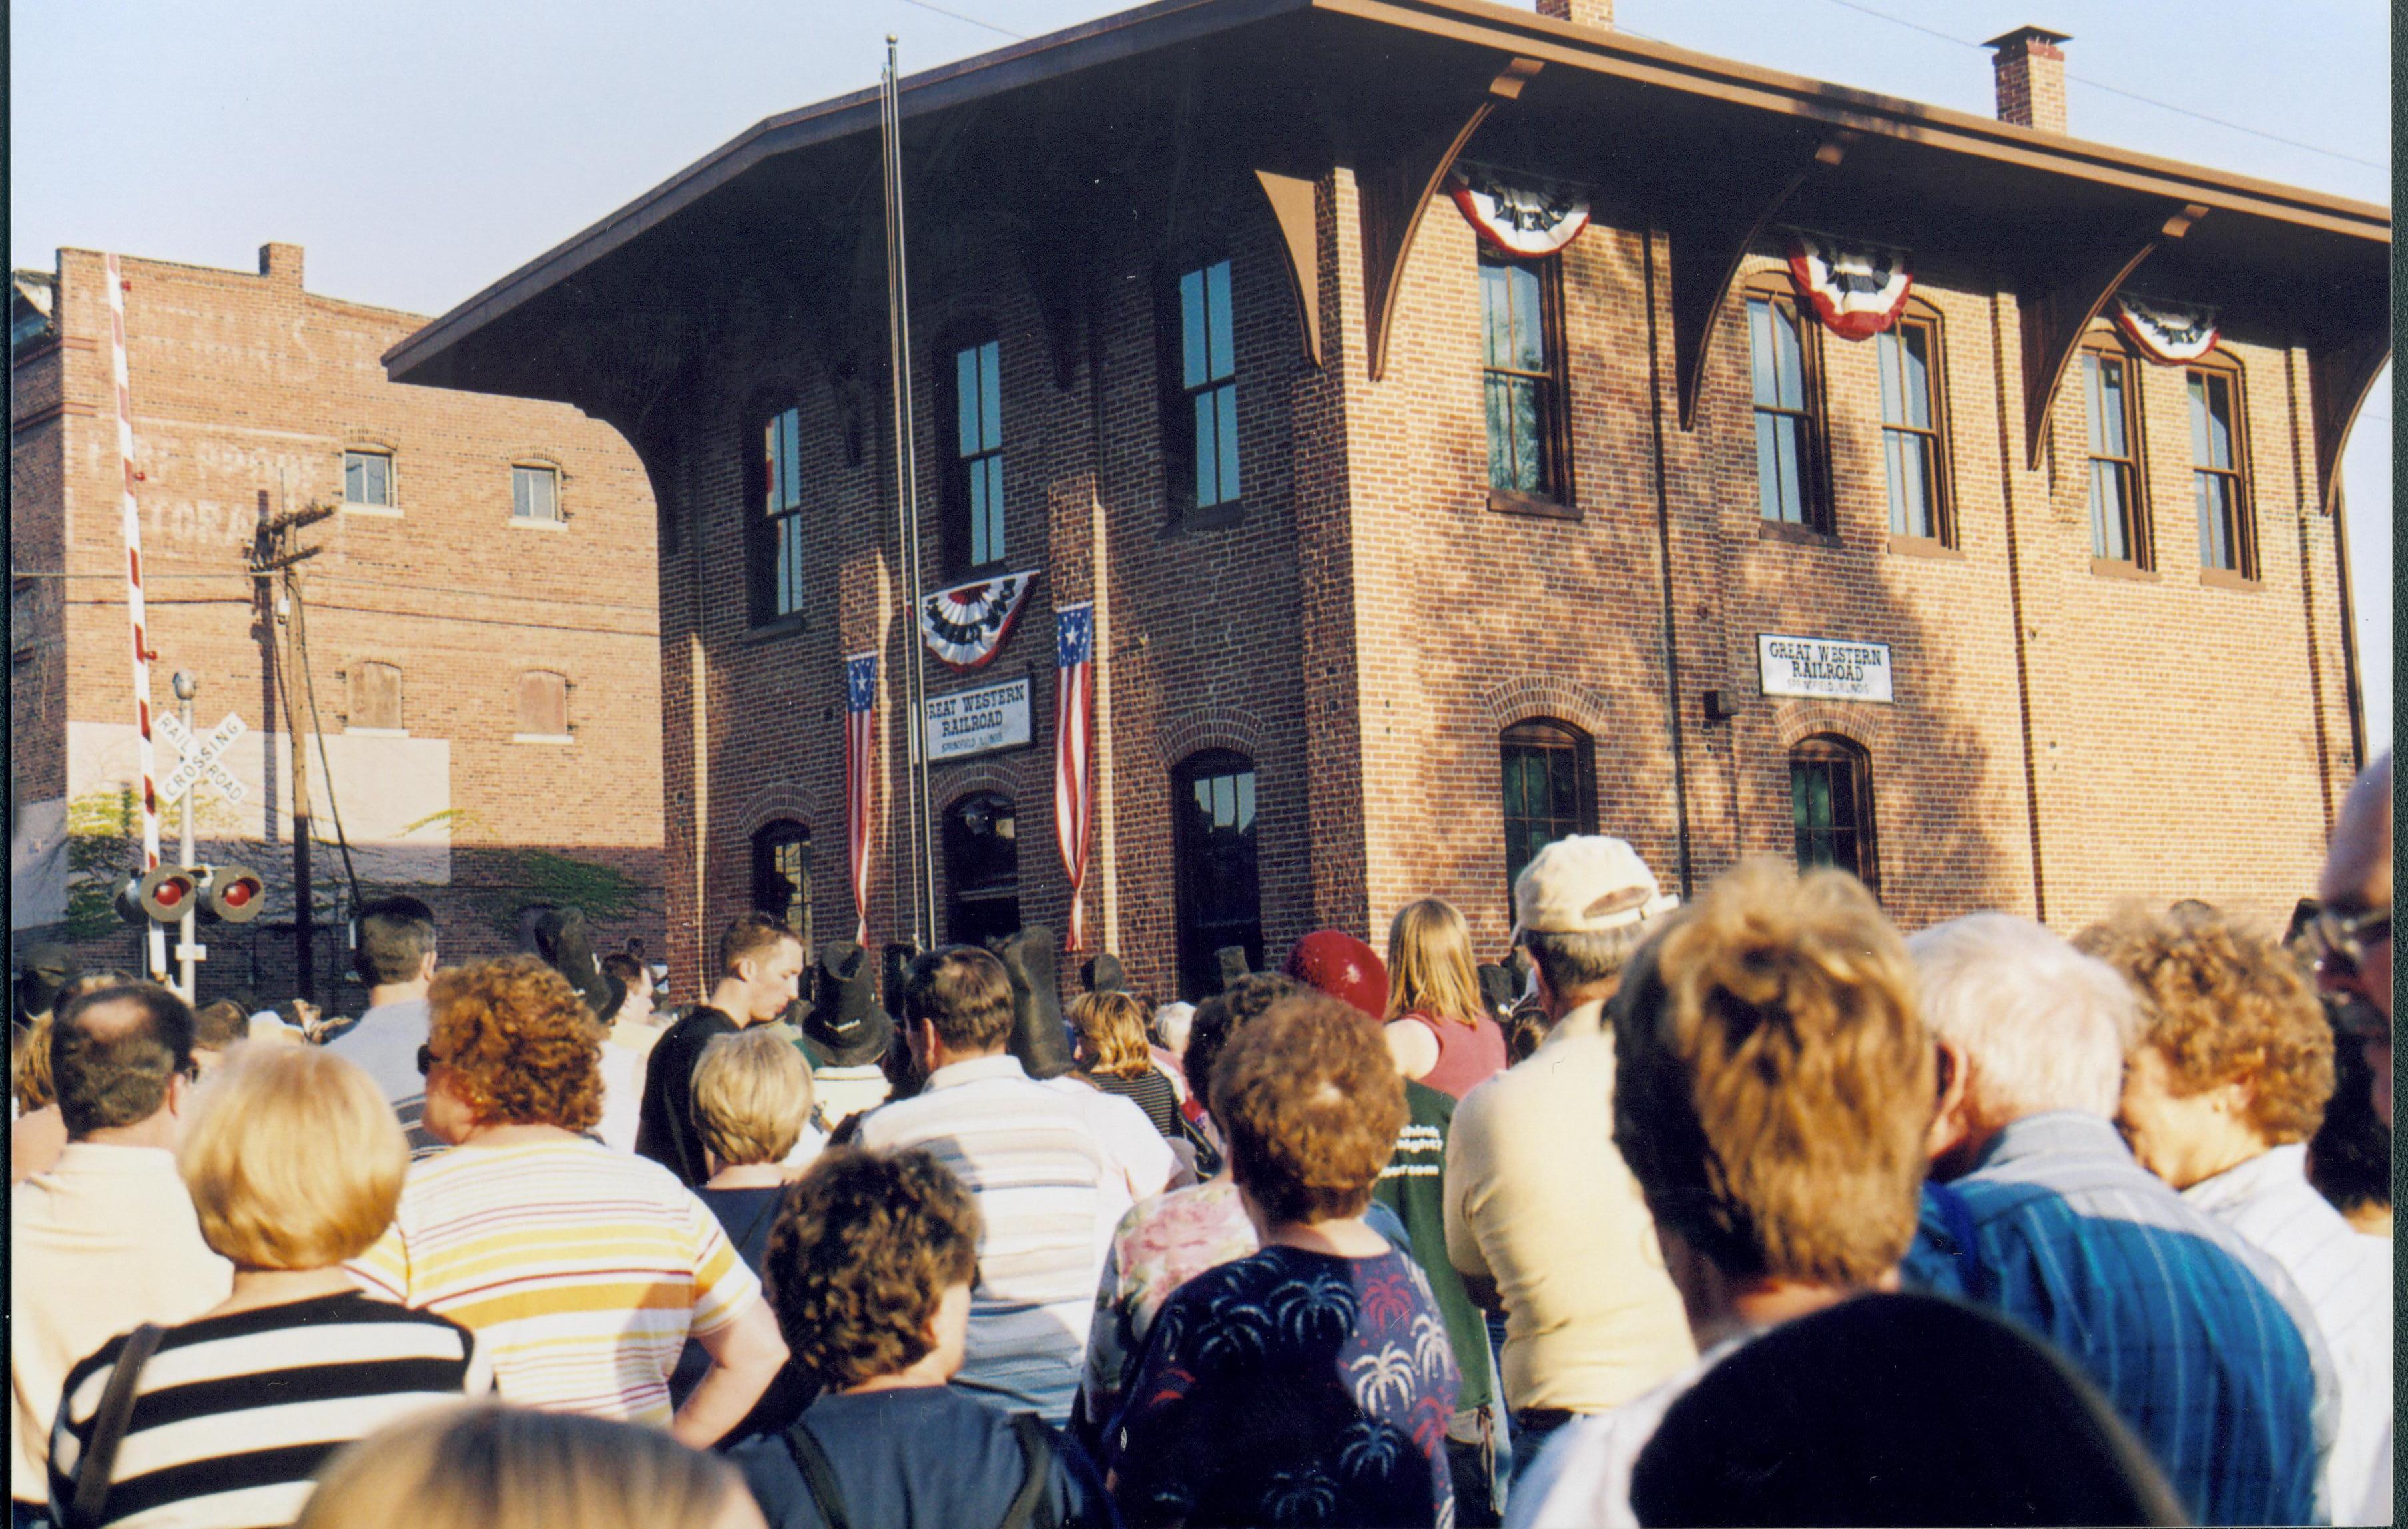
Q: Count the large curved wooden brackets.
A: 8